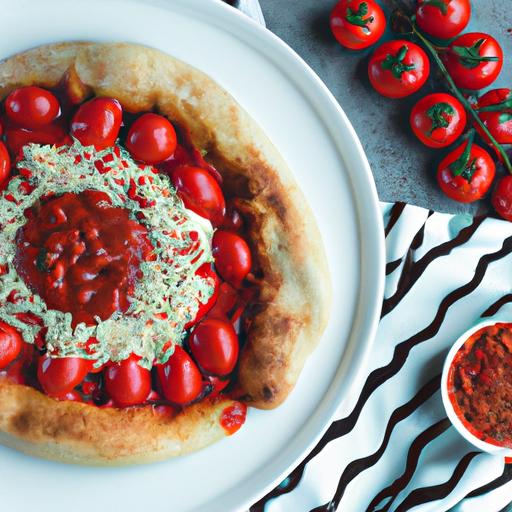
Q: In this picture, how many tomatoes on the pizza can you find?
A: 11